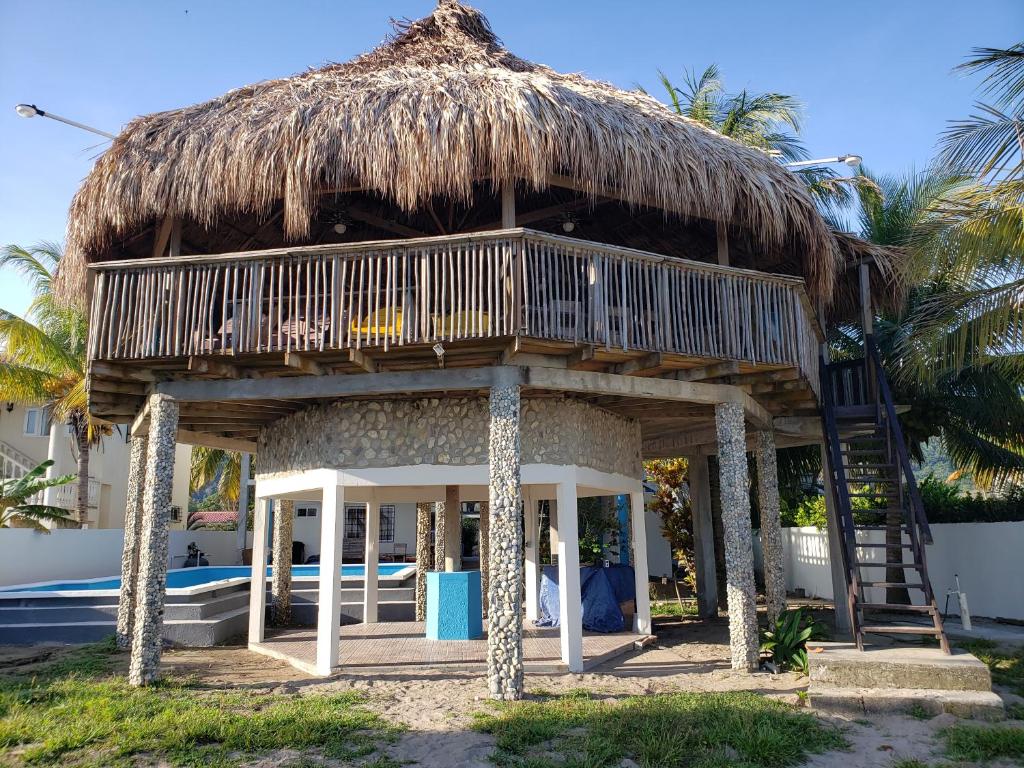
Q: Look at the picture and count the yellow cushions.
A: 2